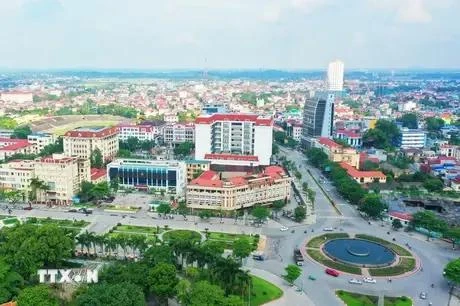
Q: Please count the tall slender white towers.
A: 1